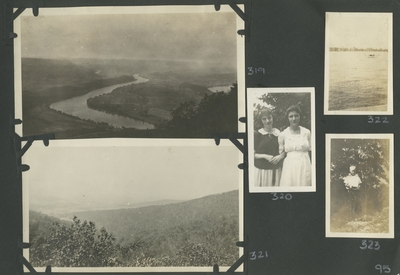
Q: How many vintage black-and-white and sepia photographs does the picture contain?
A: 5